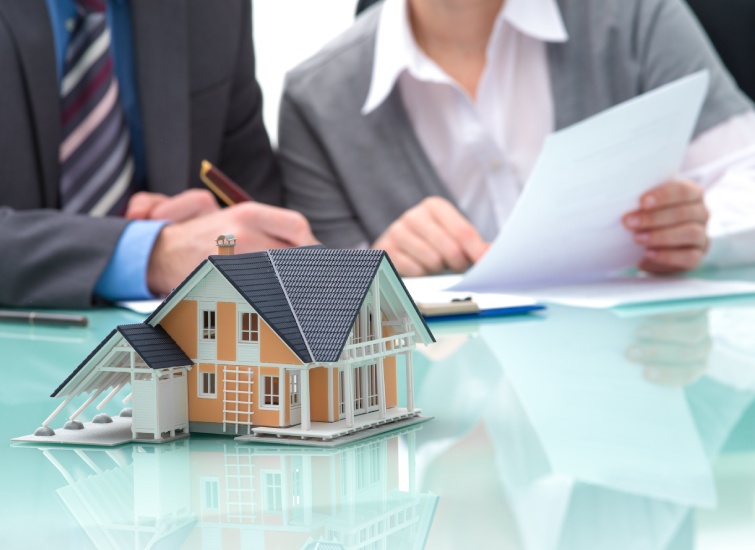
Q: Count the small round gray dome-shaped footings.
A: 4